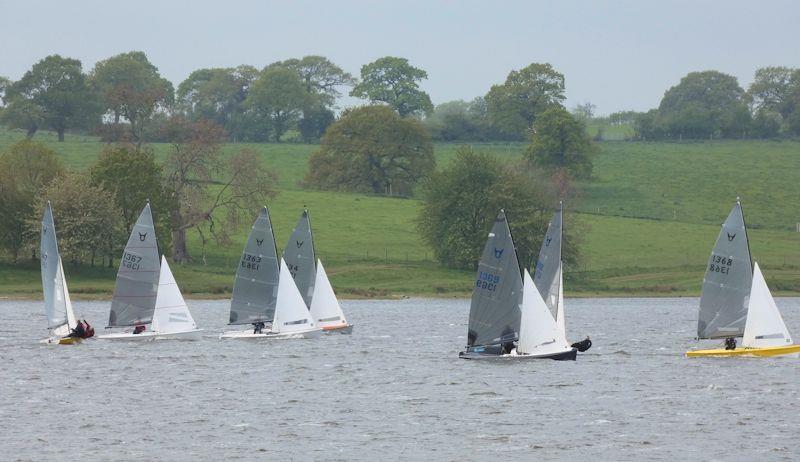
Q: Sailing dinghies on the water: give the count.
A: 7